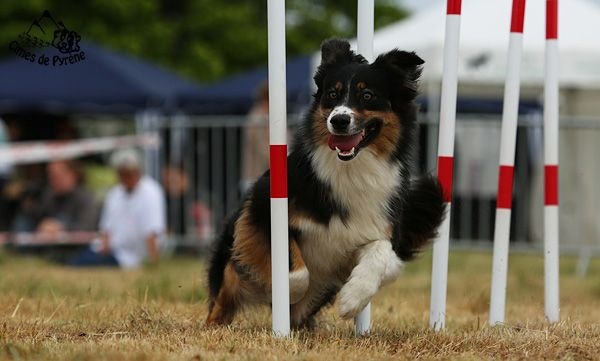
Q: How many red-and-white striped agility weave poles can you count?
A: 5